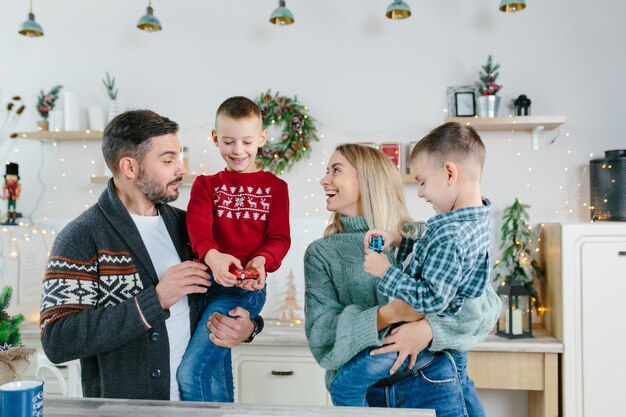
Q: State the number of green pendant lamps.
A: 5